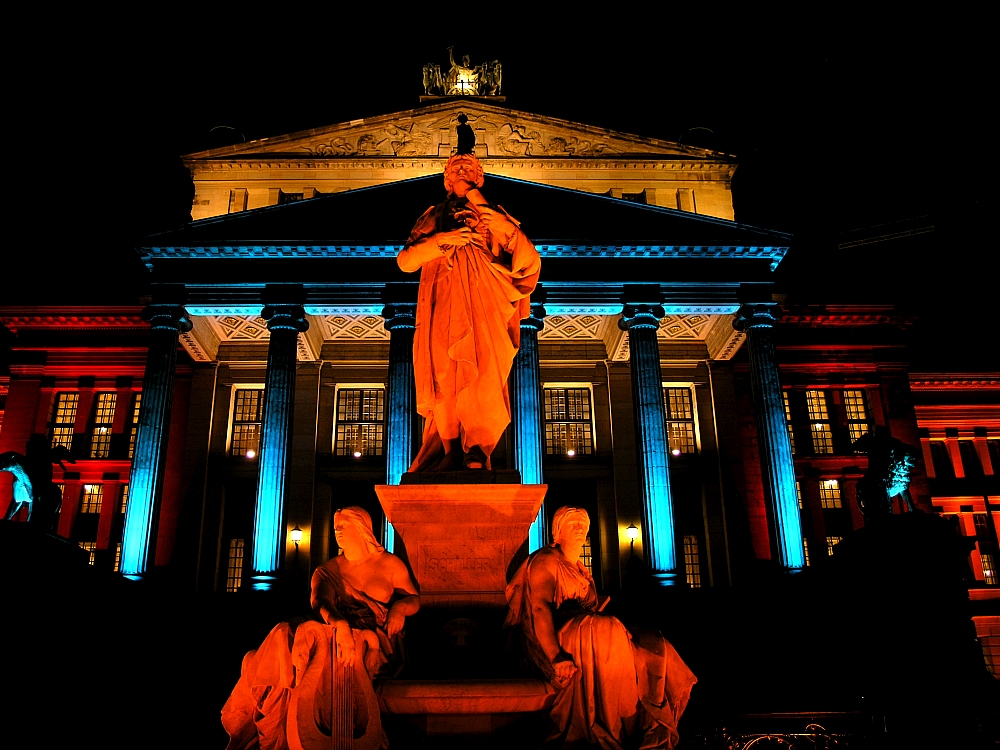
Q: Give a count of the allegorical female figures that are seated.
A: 2